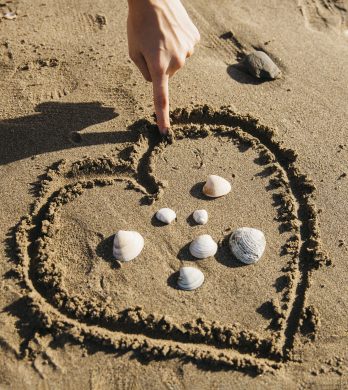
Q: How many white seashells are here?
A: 7